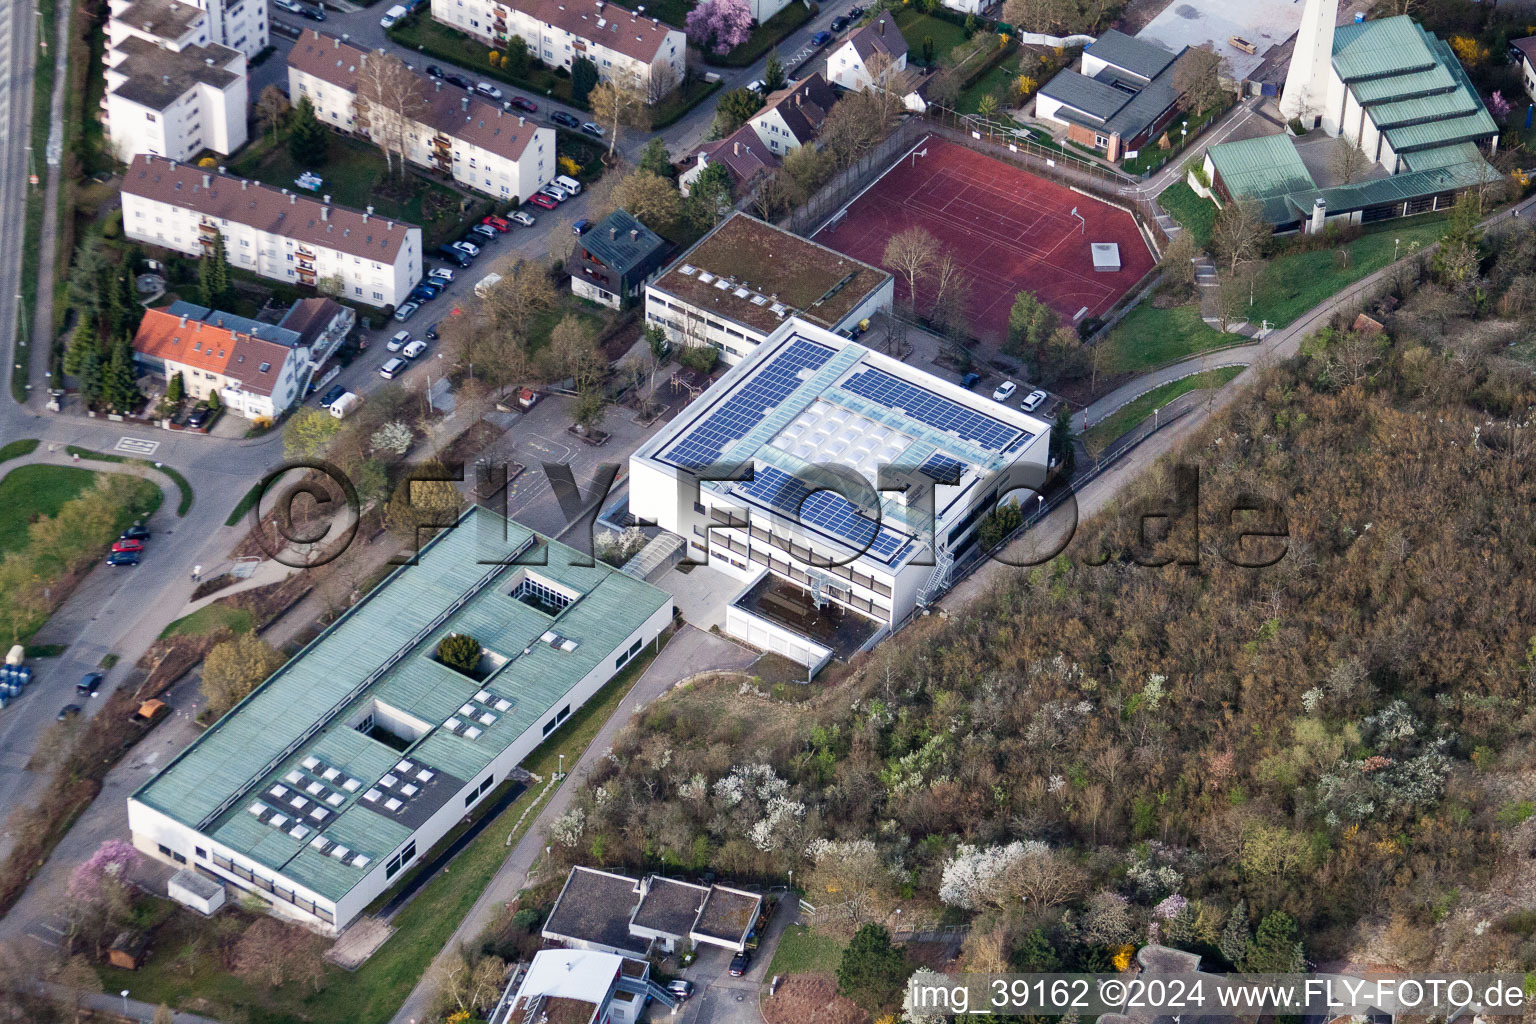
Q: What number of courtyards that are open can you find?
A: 3